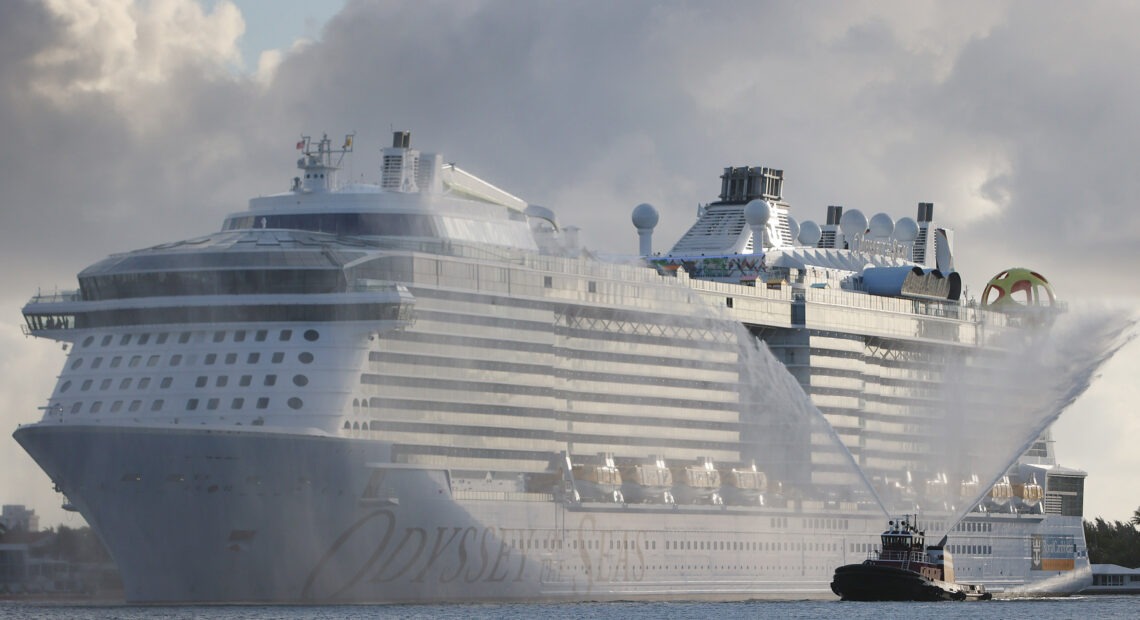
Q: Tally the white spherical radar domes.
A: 7